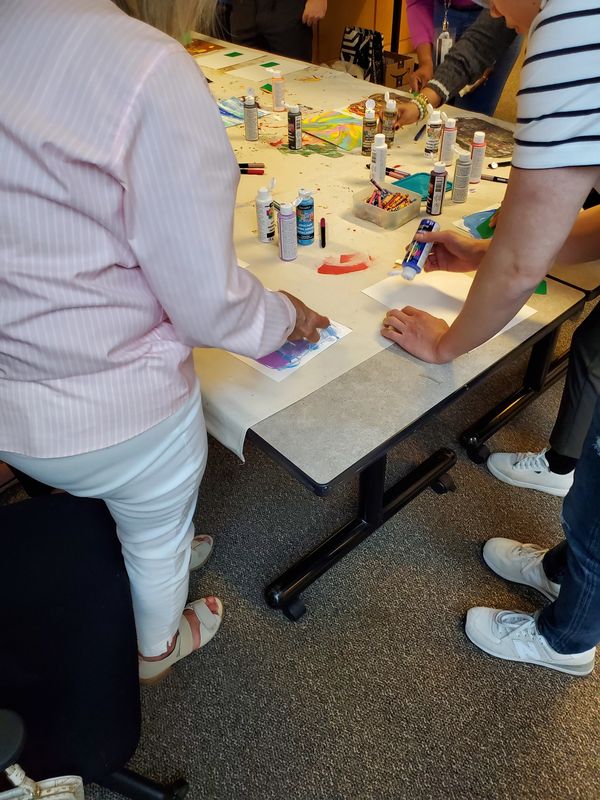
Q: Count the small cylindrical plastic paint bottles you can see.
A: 15